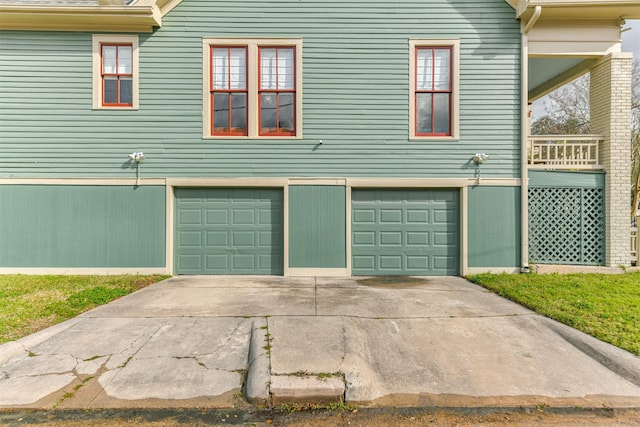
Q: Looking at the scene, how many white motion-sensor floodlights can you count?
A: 2